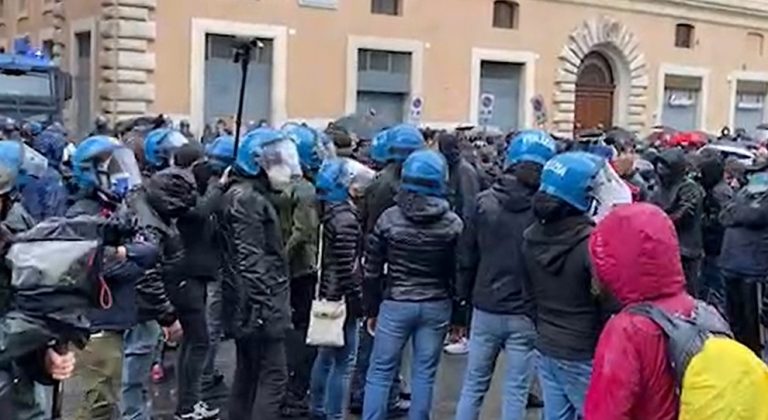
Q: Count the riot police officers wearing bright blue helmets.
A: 12